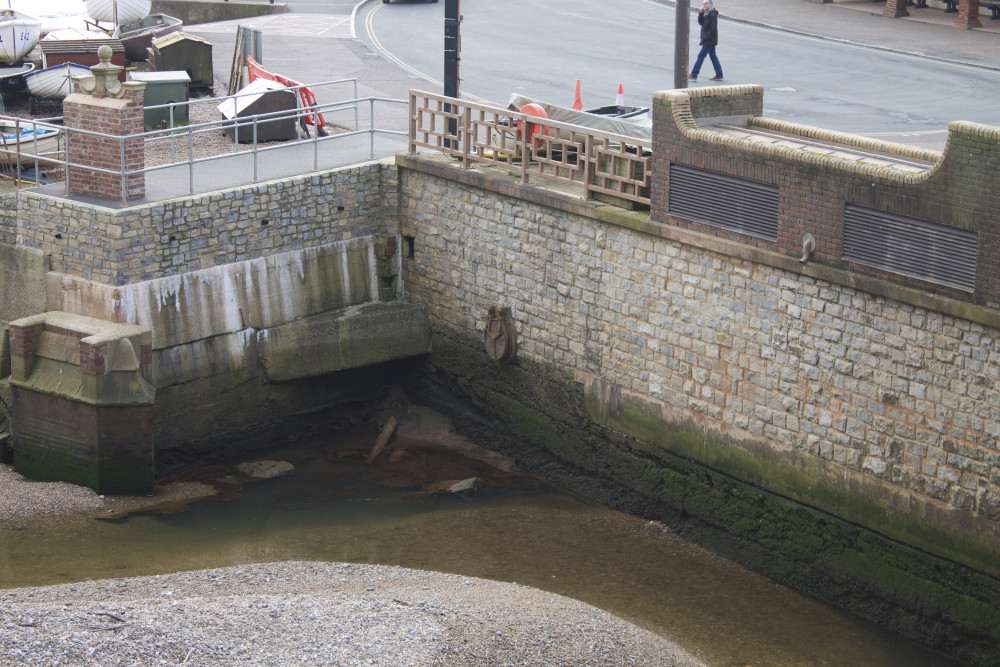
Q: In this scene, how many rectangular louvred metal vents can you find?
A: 2